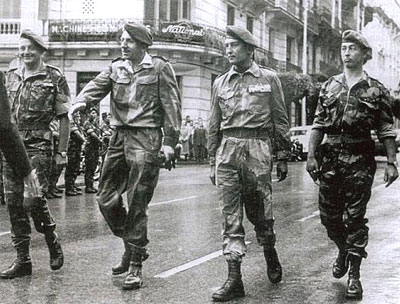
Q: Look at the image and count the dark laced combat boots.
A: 8